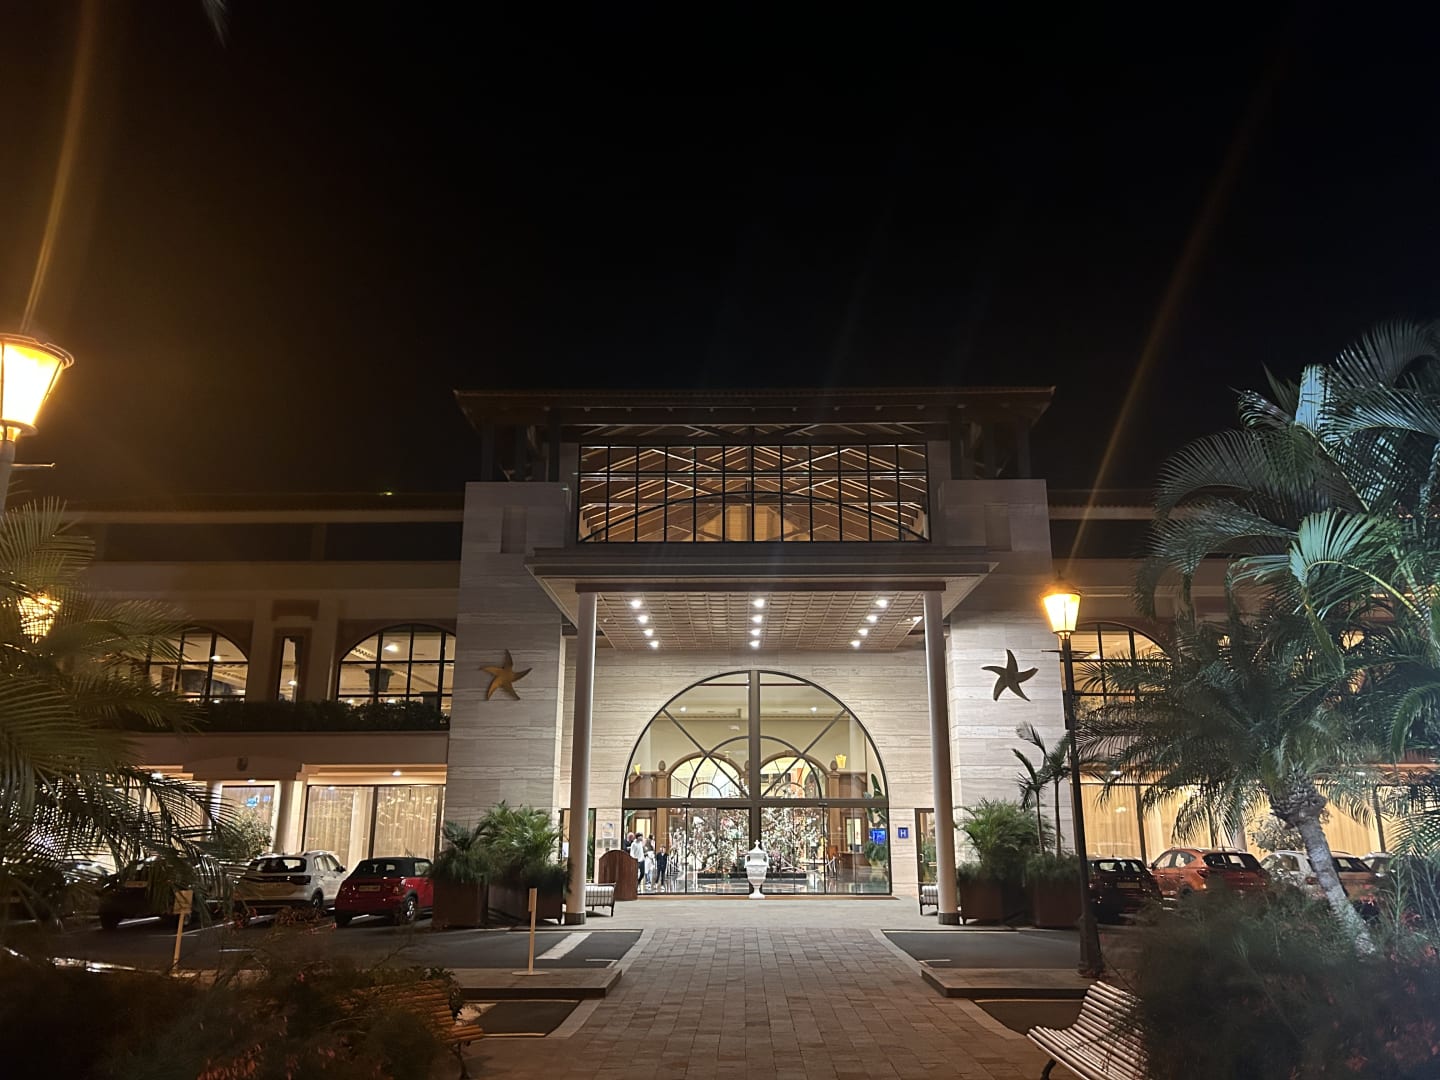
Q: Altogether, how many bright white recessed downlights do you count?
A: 12